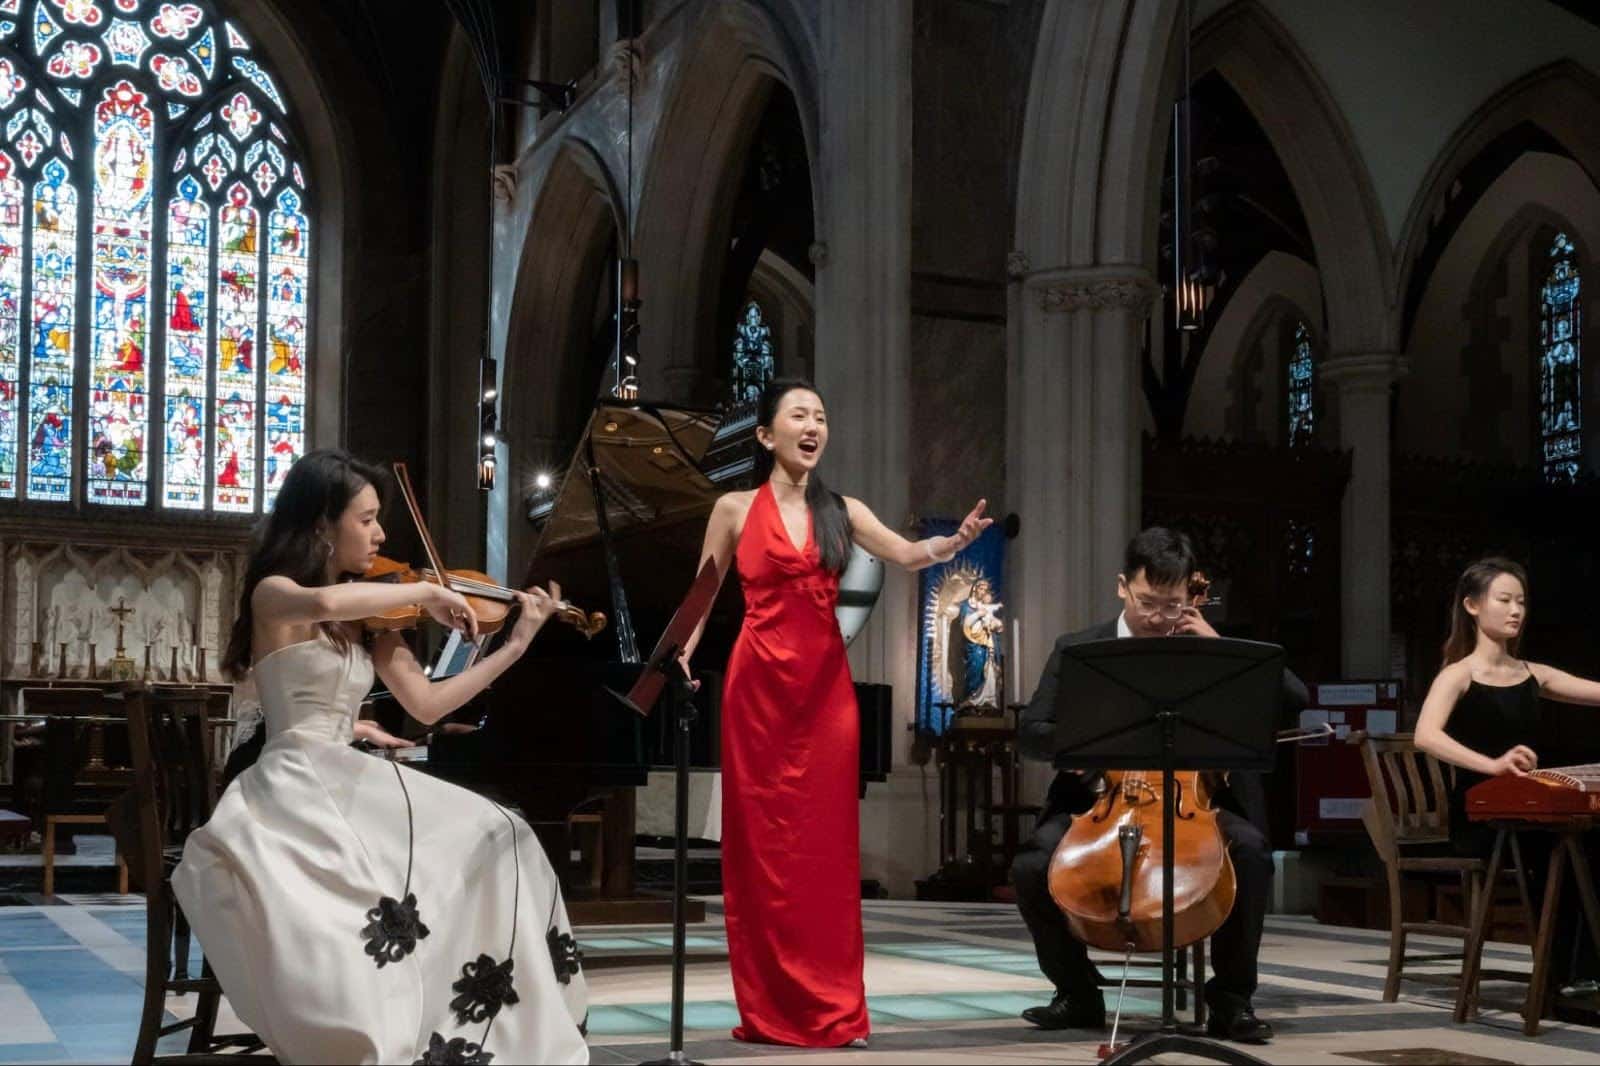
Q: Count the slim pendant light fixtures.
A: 3